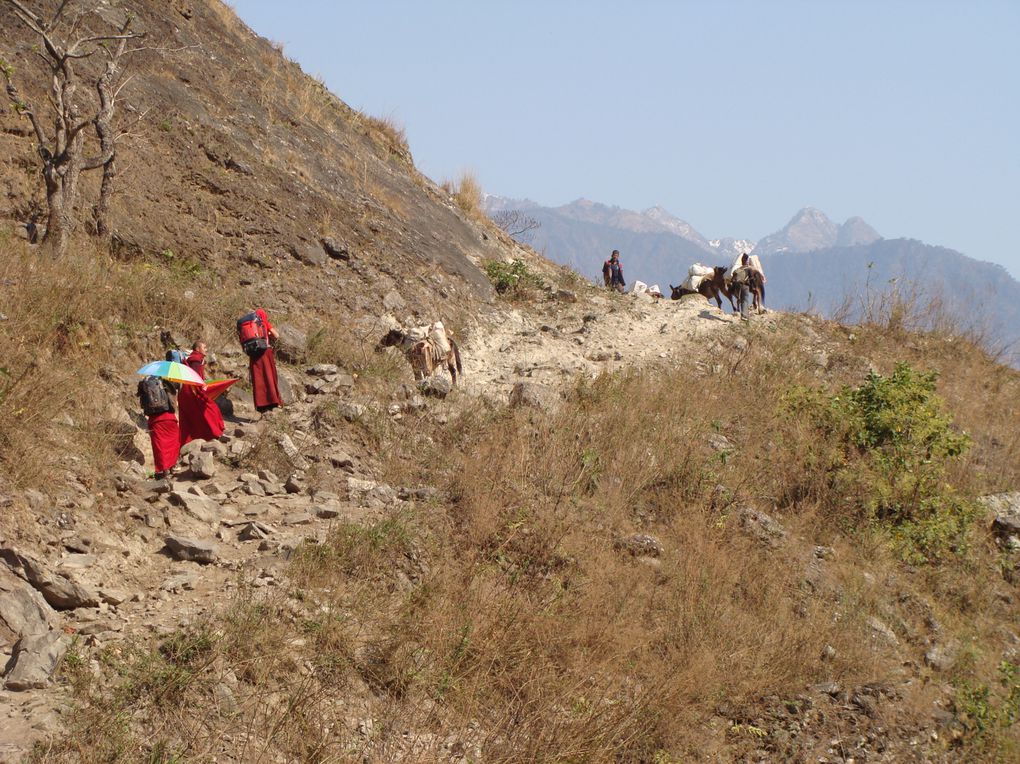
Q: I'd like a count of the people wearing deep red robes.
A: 3